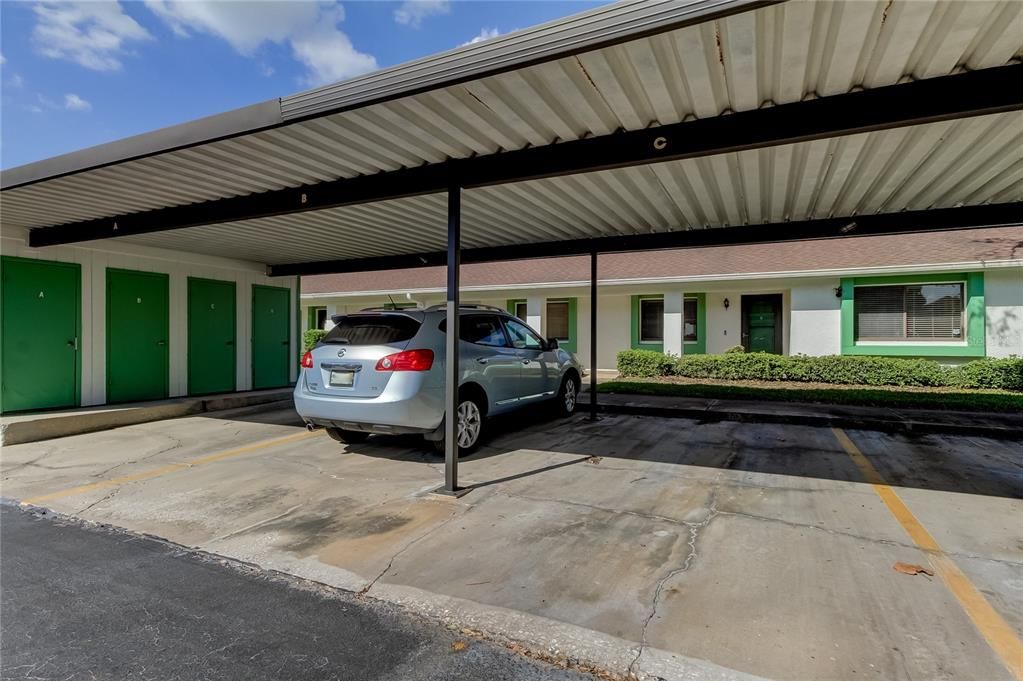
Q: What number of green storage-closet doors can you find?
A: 4